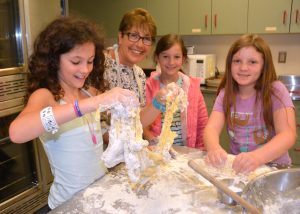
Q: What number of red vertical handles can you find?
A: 4